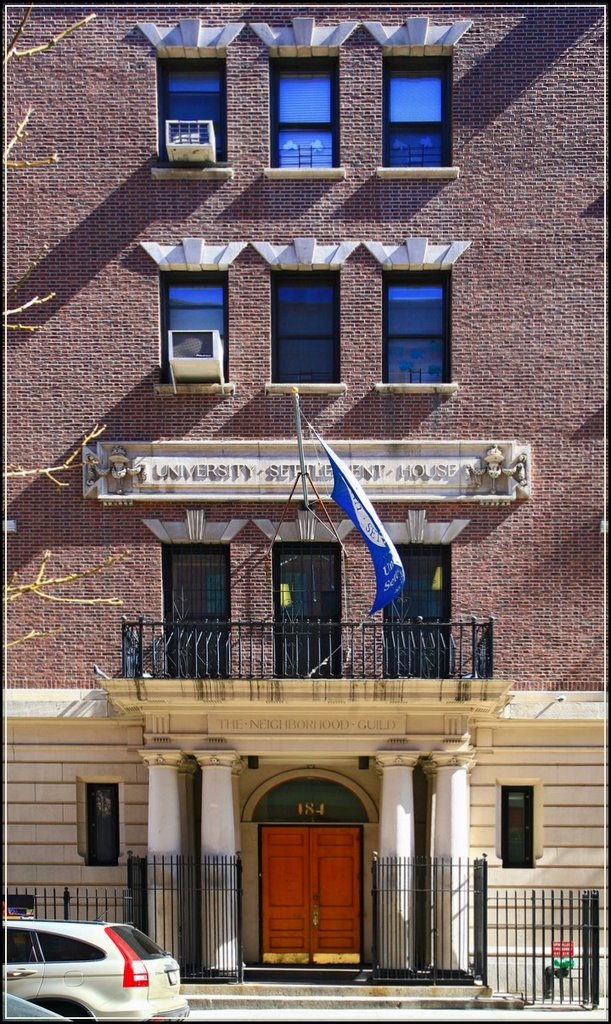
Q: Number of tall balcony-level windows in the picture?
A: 3